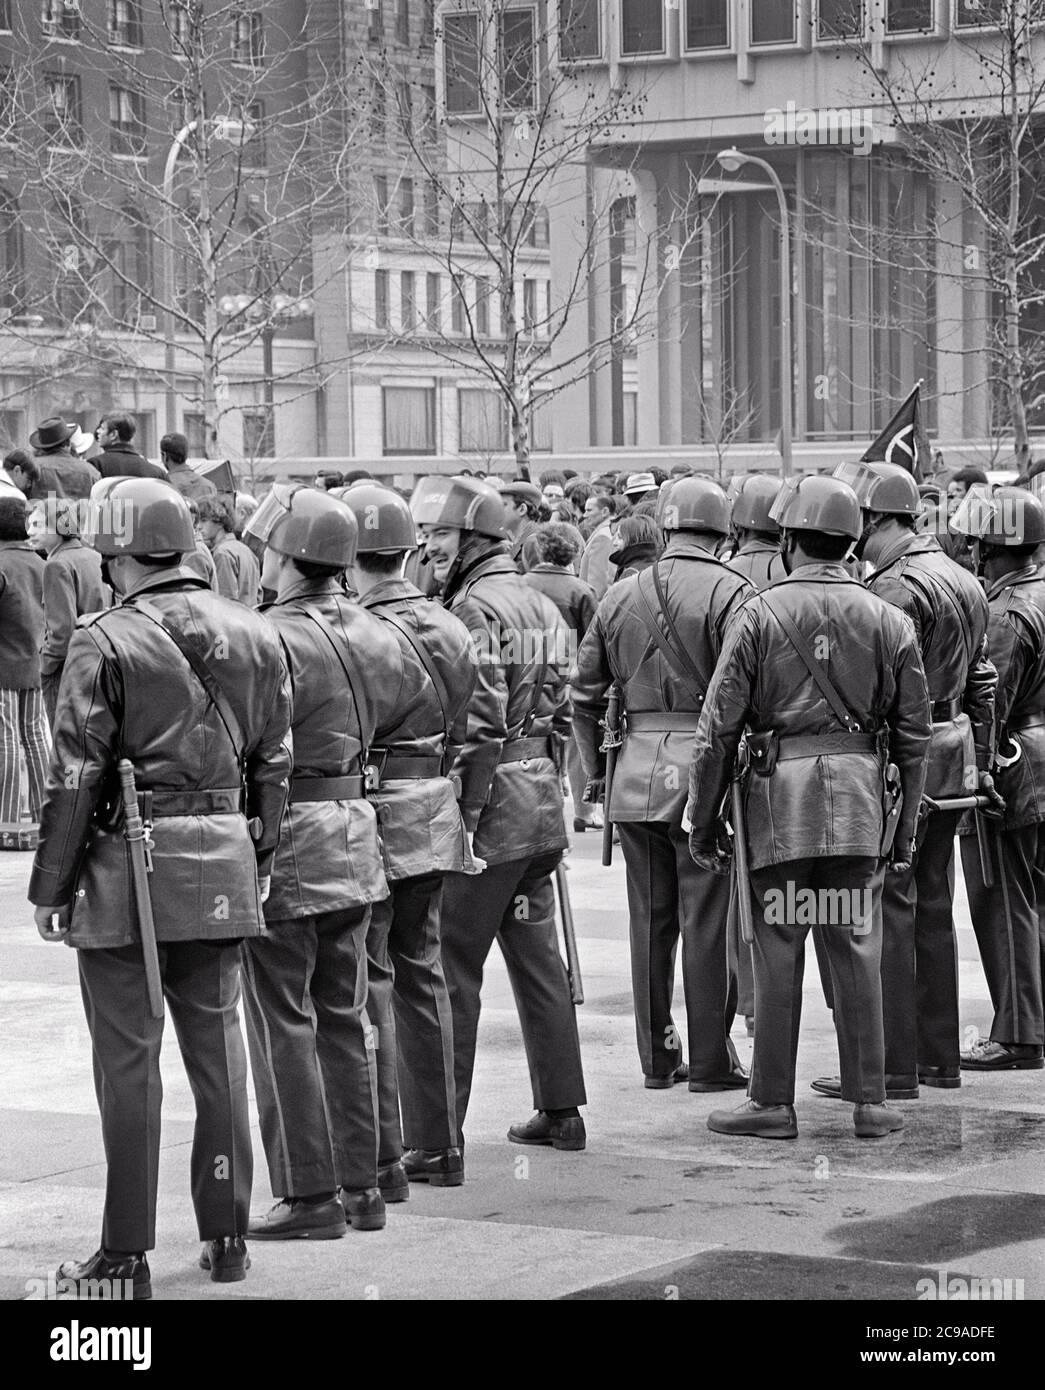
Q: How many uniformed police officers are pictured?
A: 9